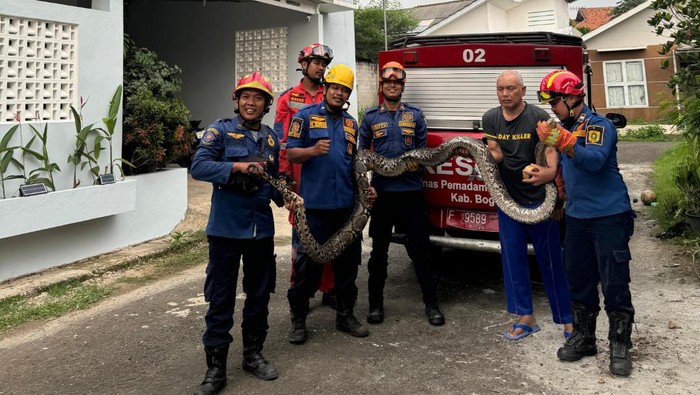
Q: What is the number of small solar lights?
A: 2